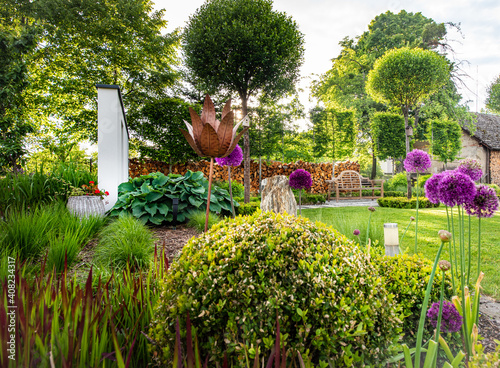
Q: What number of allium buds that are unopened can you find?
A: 5